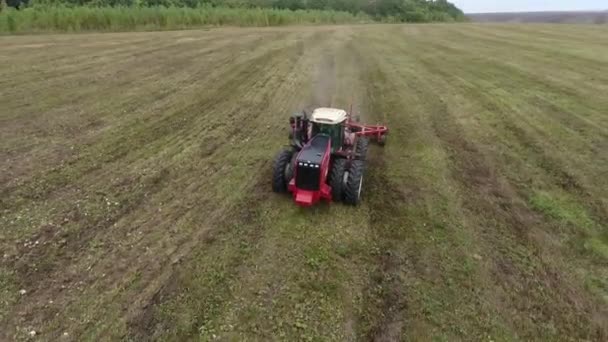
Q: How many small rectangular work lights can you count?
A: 4